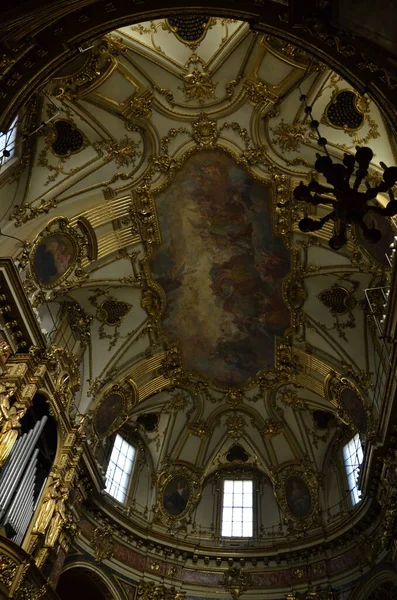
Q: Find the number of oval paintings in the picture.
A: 6